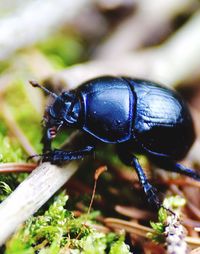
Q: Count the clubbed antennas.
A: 2